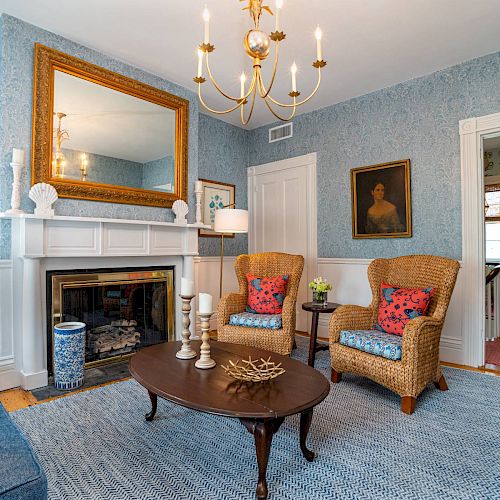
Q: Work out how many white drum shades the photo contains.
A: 1